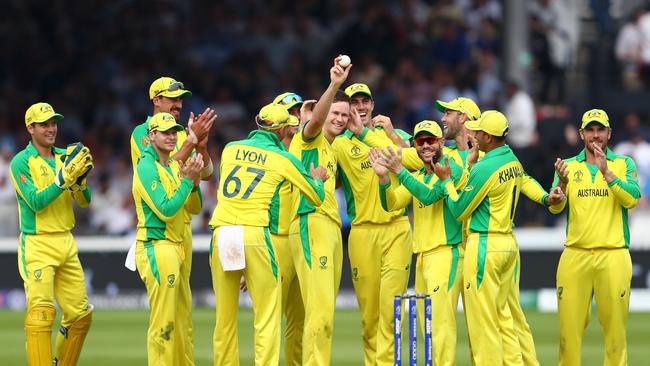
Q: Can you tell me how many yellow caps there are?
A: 10